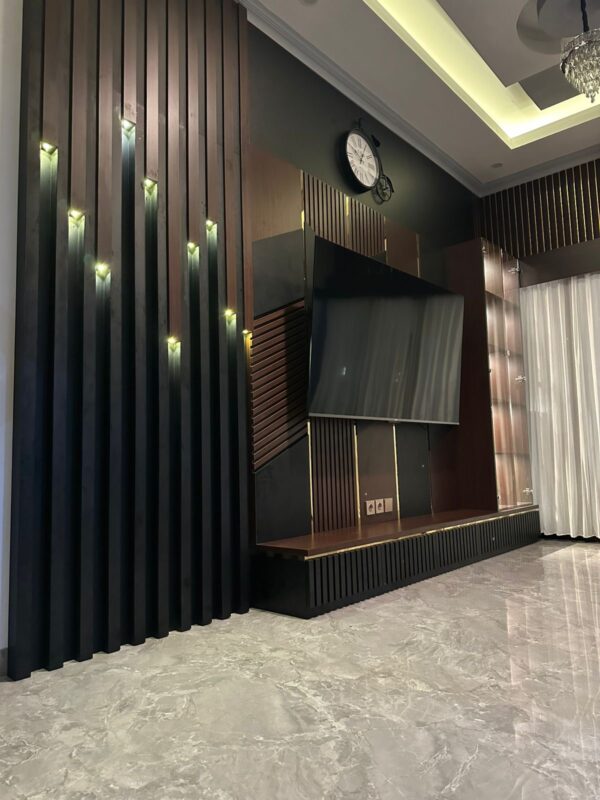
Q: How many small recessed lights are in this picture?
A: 10